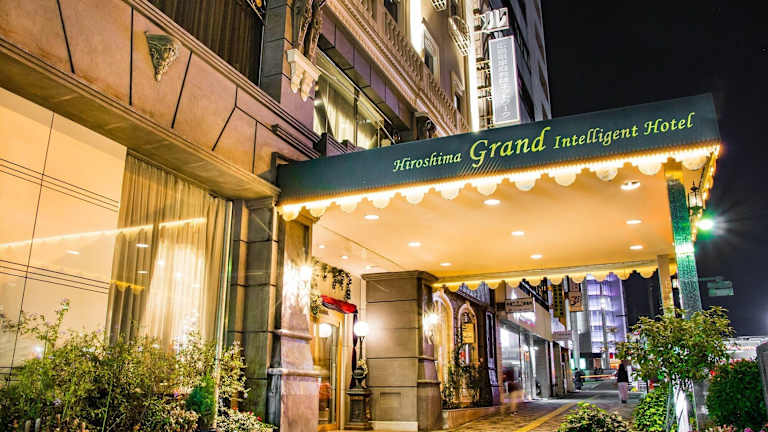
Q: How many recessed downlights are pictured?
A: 12